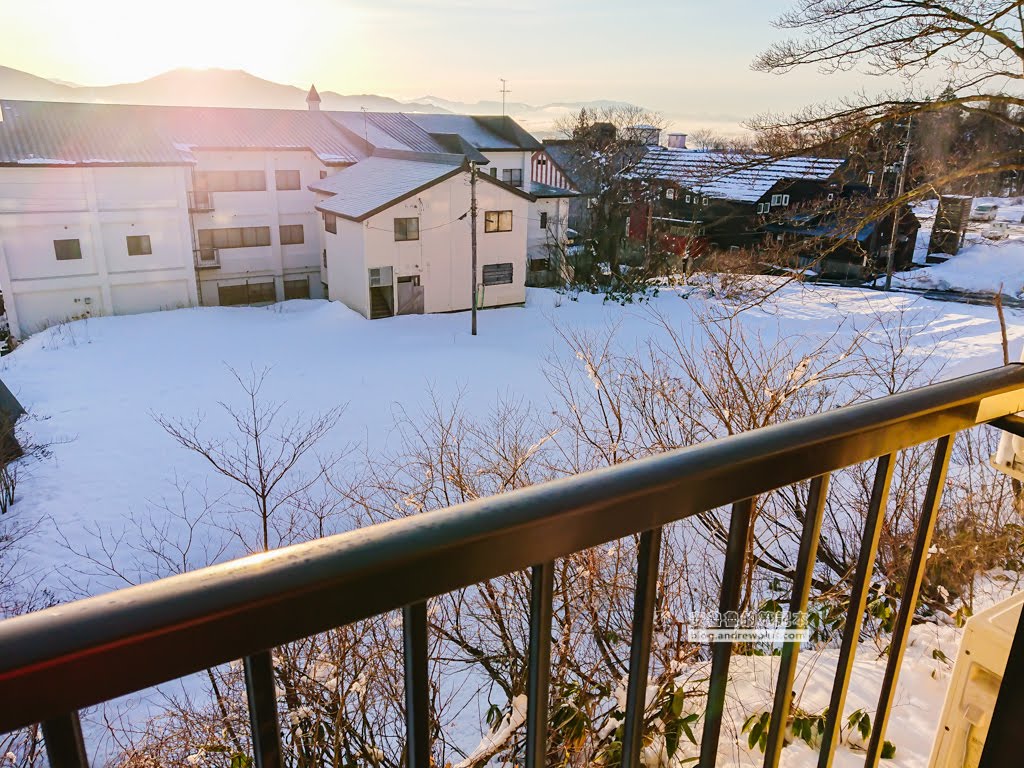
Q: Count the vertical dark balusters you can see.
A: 9